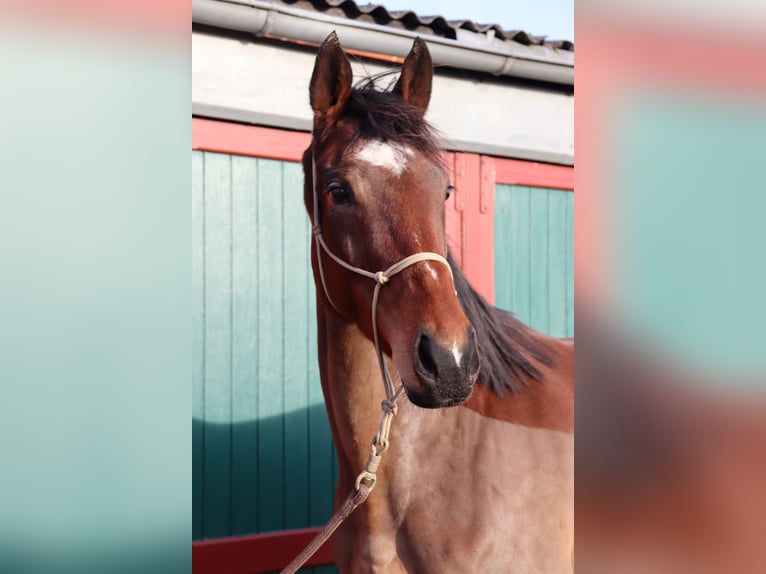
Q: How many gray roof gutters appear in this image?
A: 1